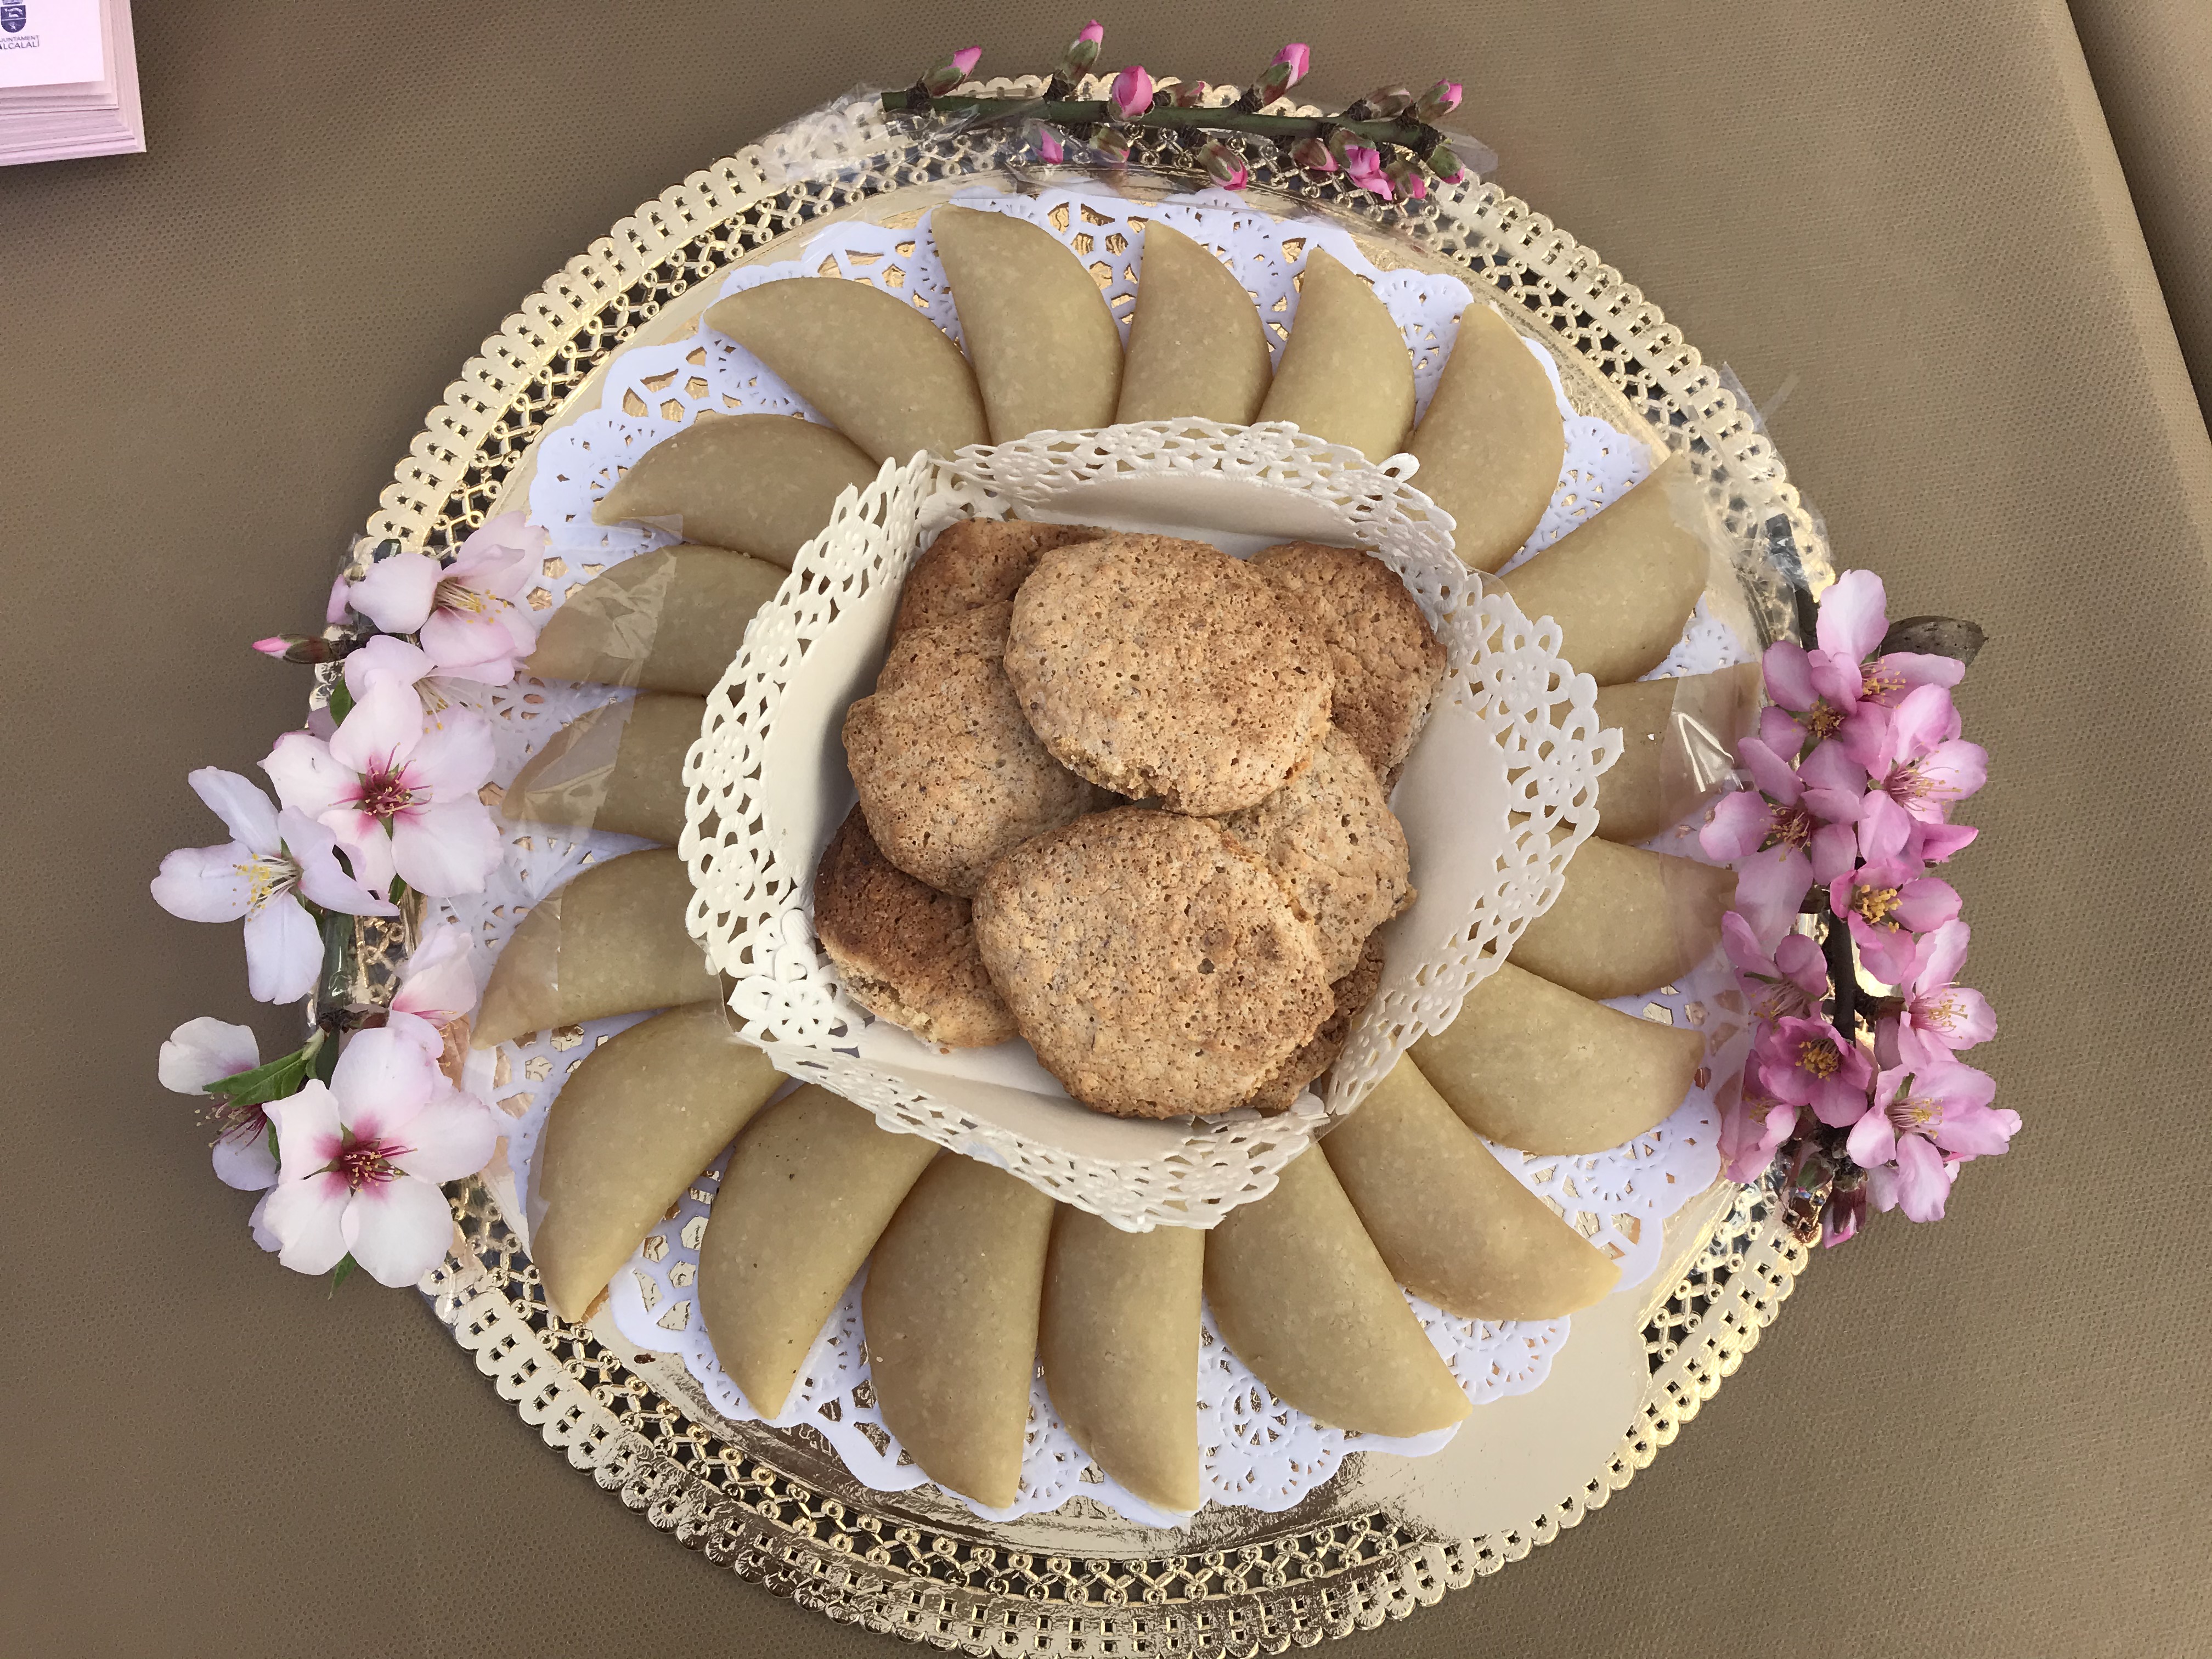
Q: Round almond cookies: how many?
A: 8